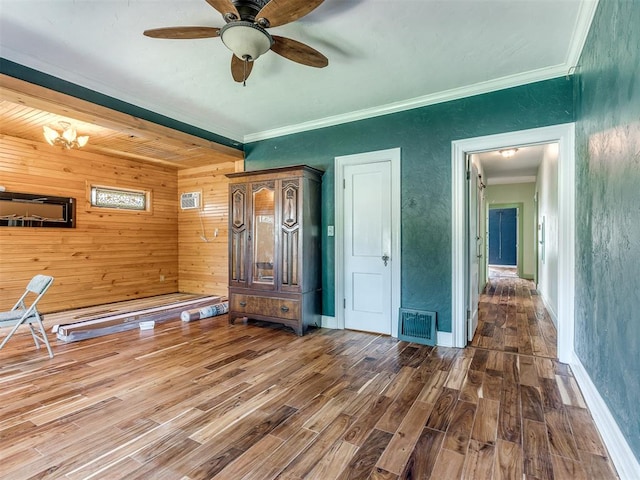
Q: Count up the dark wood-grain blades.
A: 5